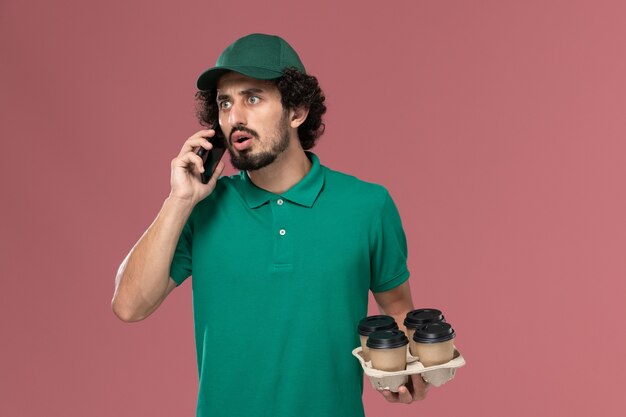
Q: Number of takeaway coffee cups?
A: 4